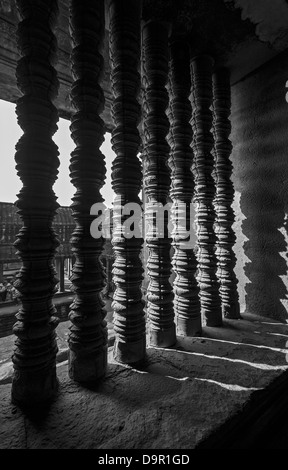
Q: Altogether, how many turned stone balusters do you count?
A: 7